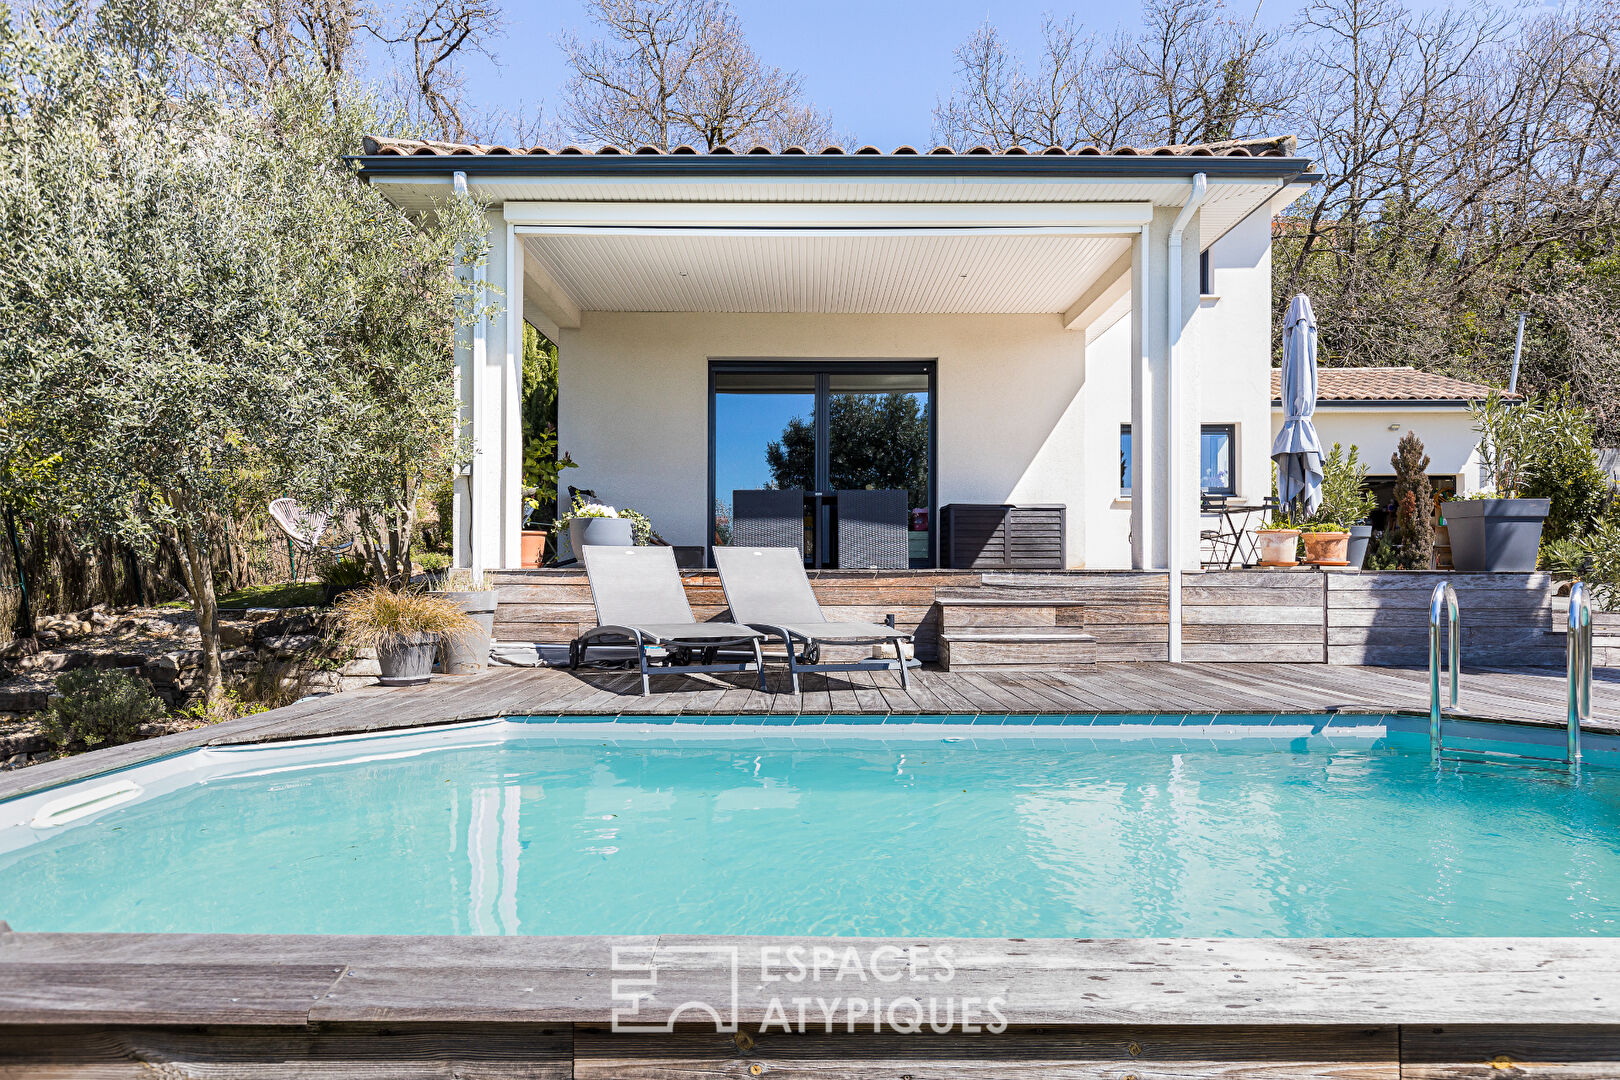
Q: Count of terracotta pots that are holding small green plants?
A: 2